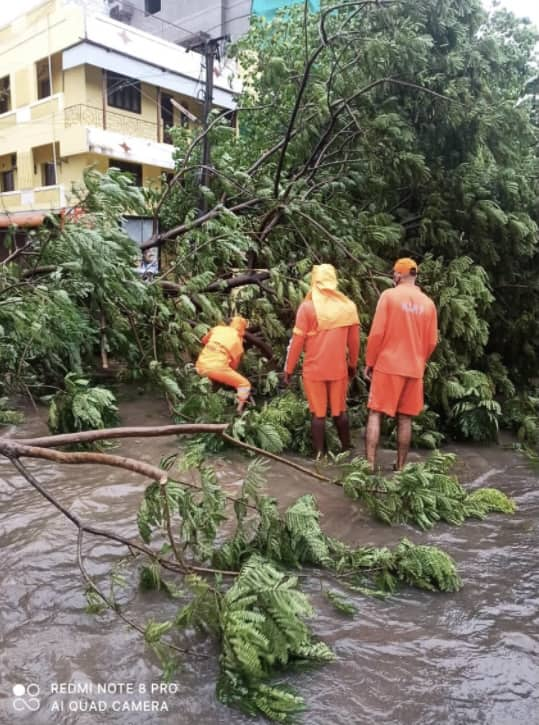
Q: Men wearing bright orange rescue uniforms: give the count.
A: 3